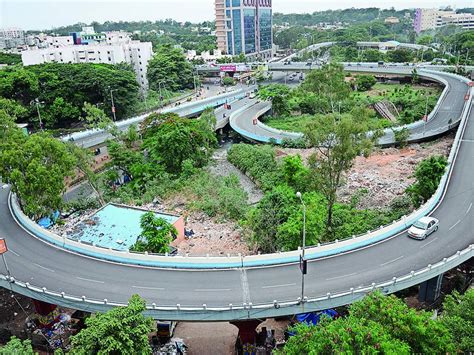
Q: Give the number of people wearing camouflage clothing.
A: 0